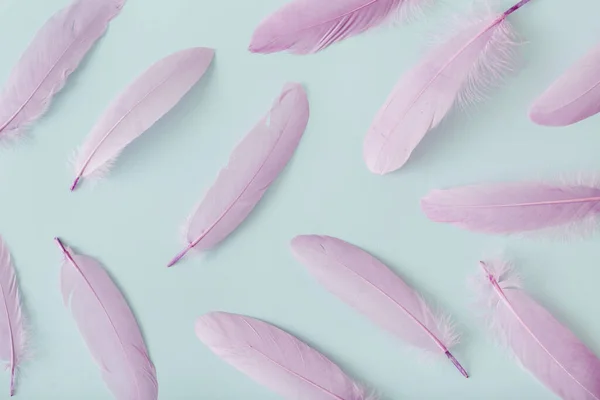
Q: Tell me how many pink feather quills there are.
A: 12